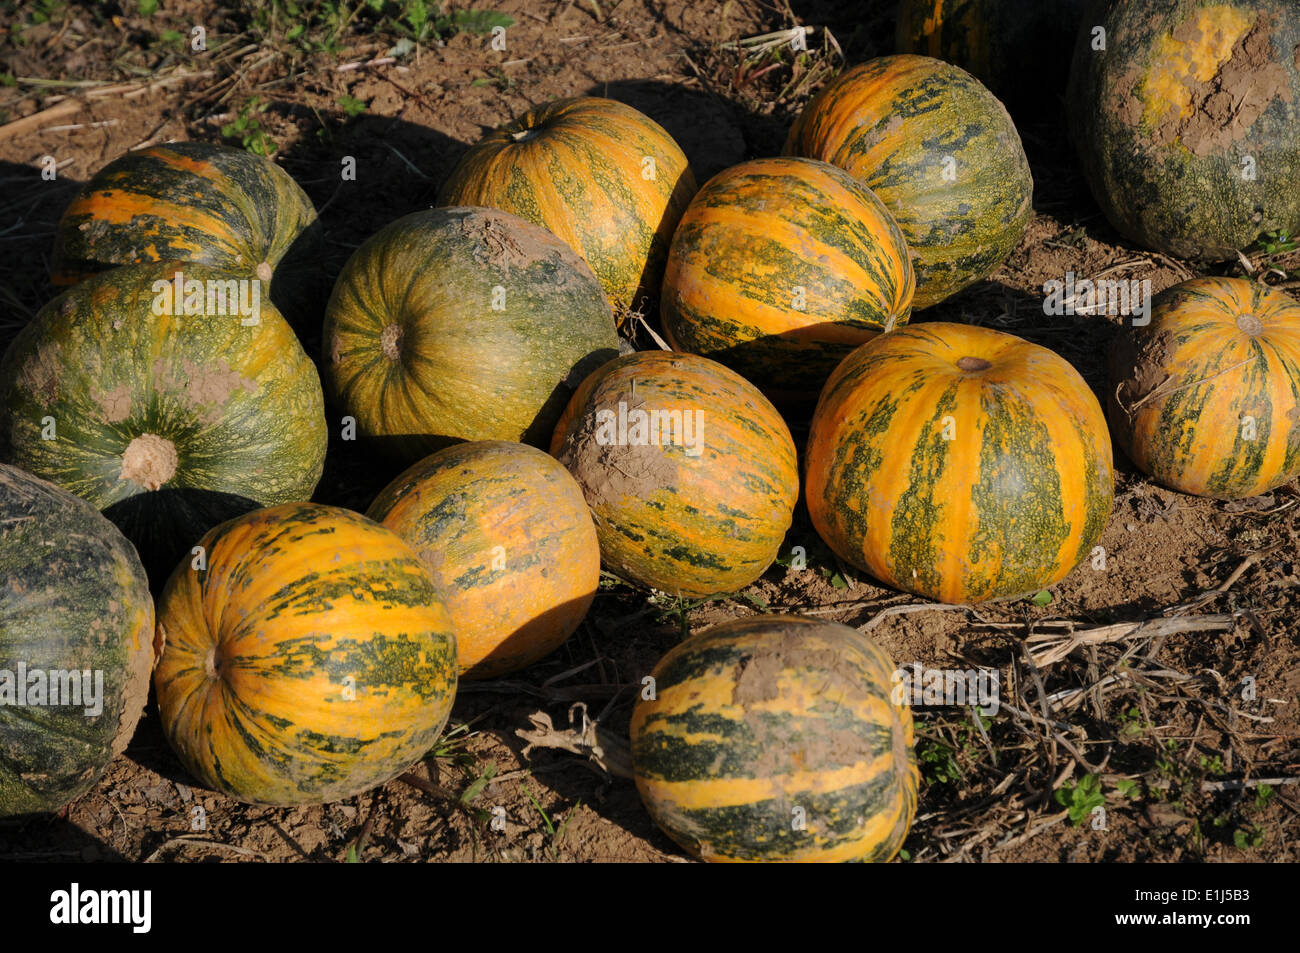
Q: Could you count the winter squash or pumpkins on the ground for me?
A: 15